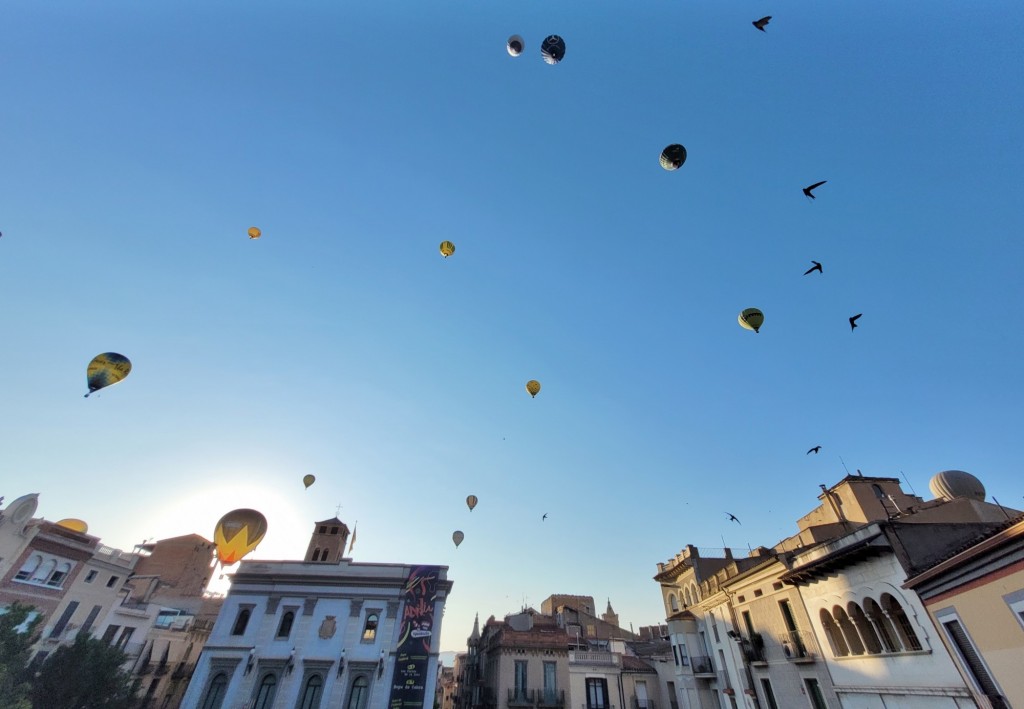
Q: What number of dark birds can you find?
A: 7